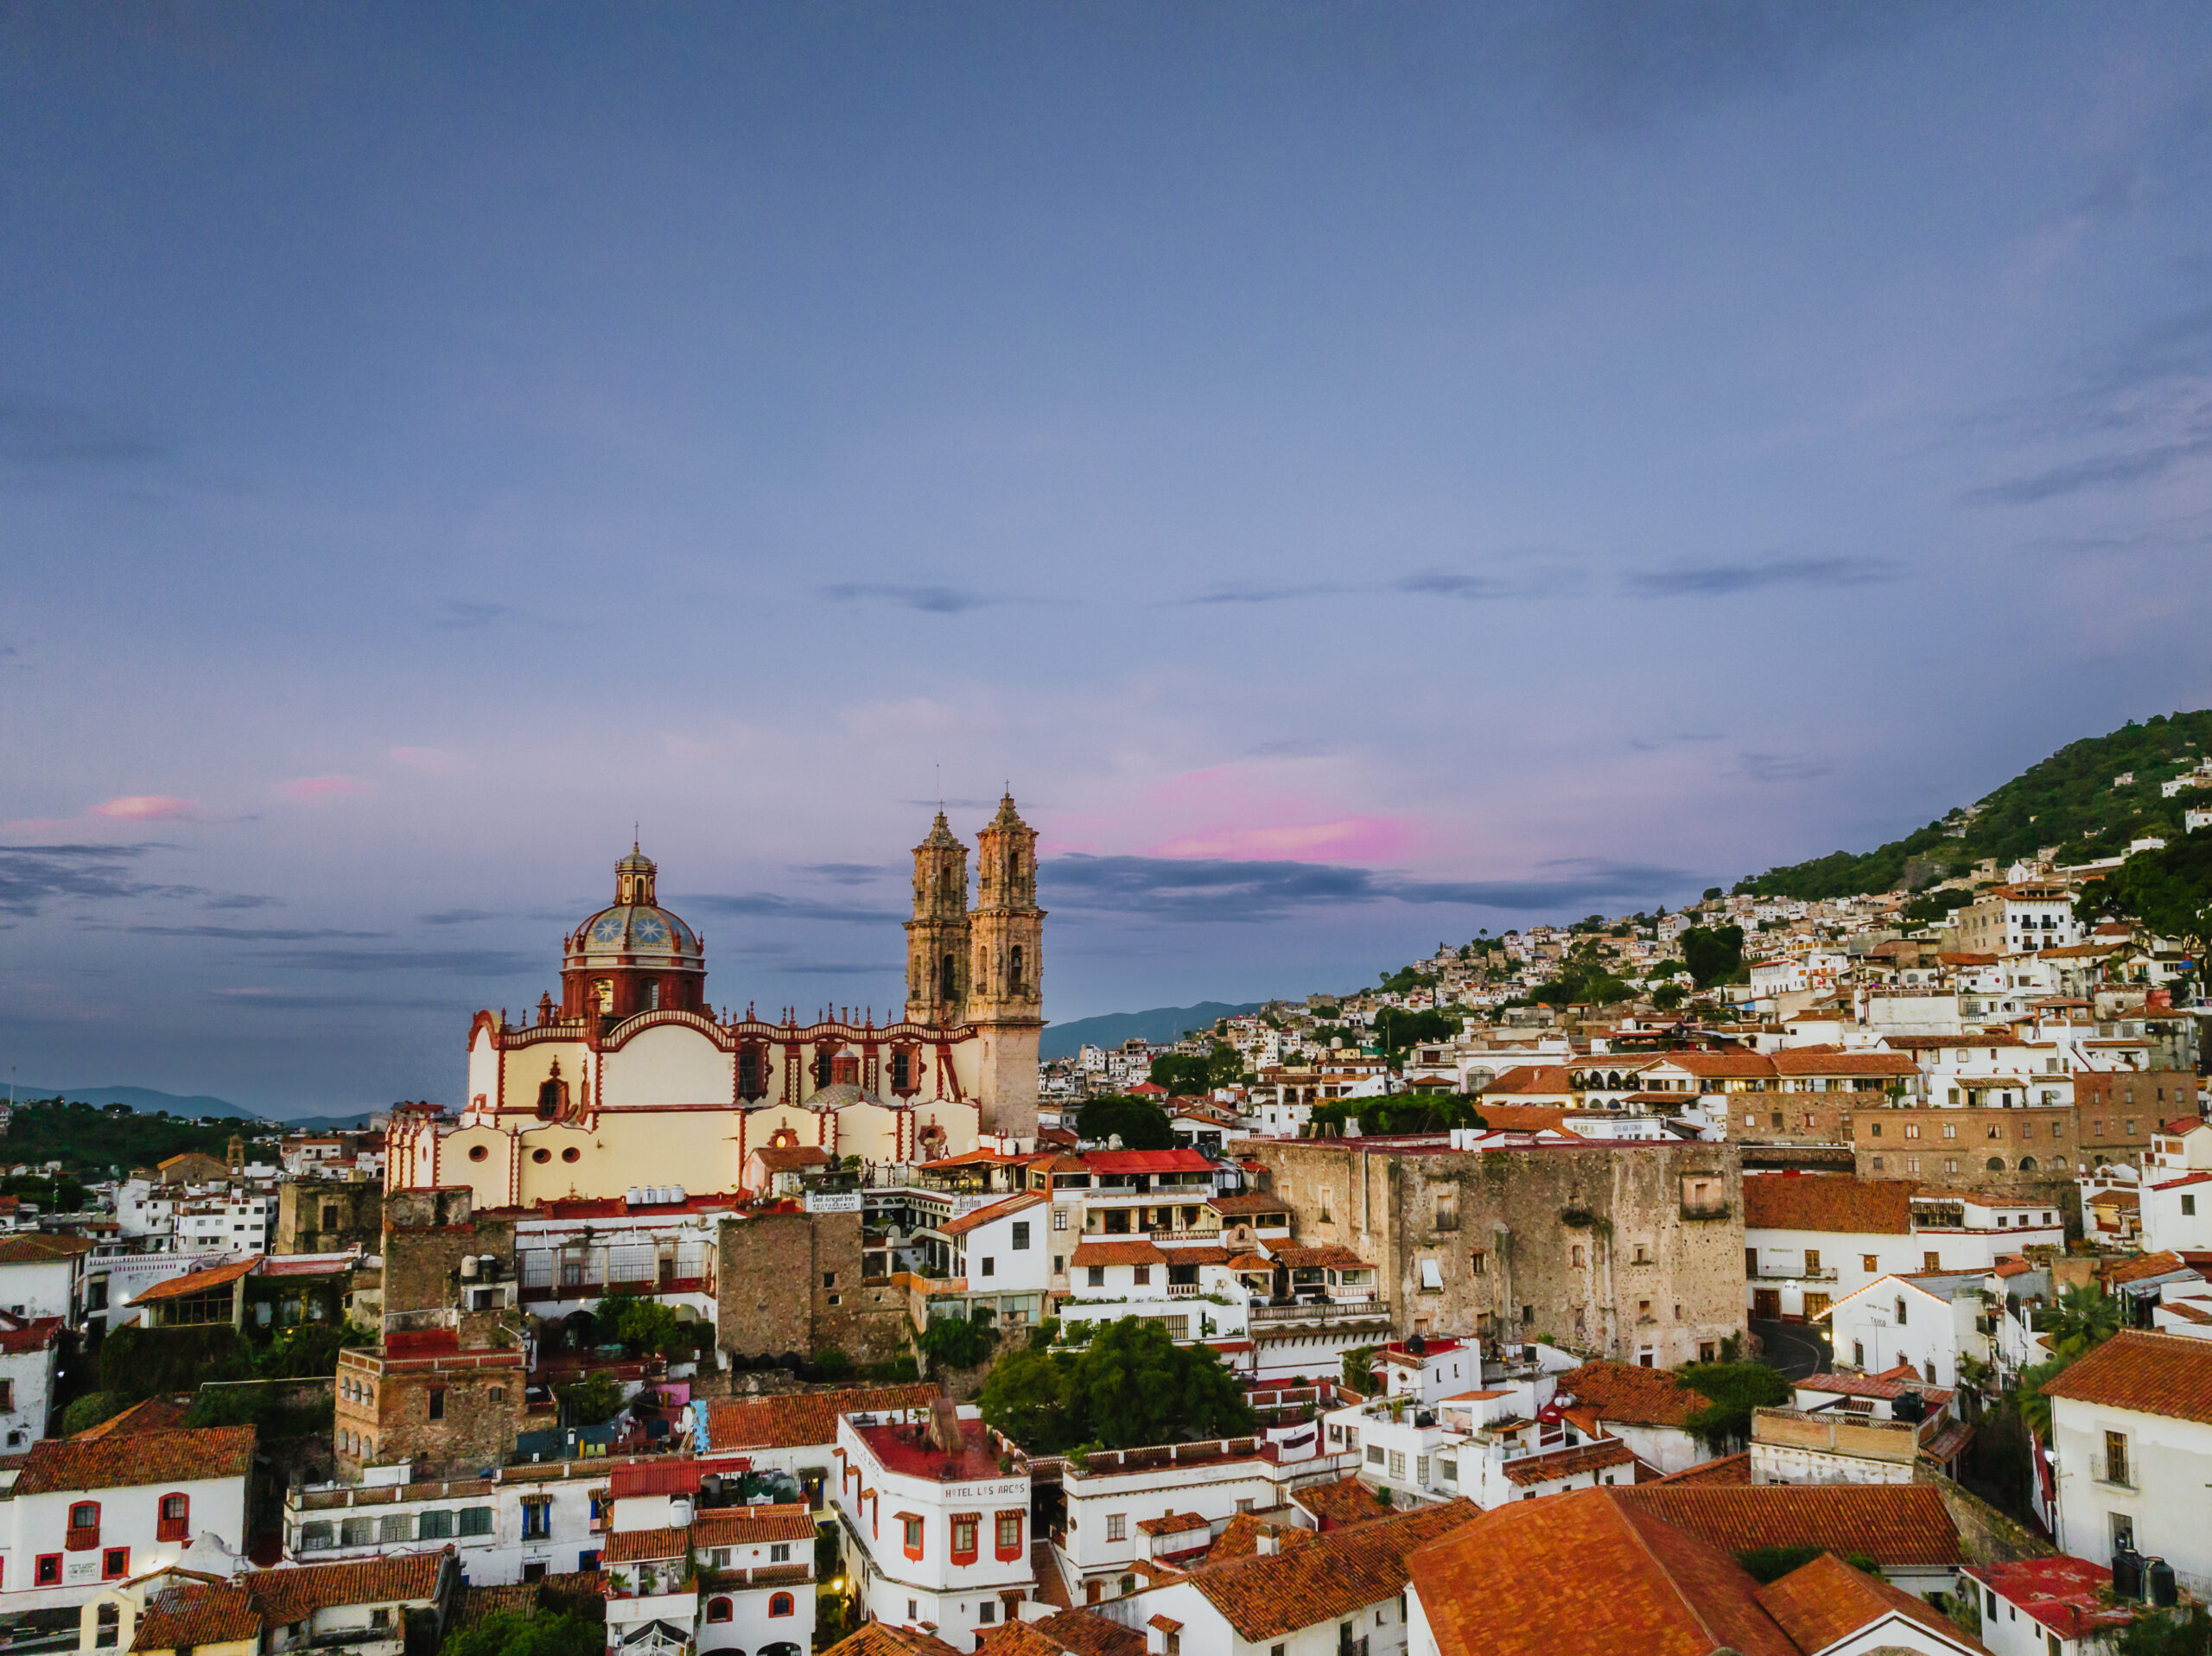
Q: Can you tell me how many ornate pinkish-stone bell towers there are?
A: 2